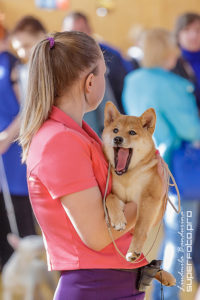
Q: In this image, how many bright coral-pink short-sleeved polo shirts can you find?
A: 1